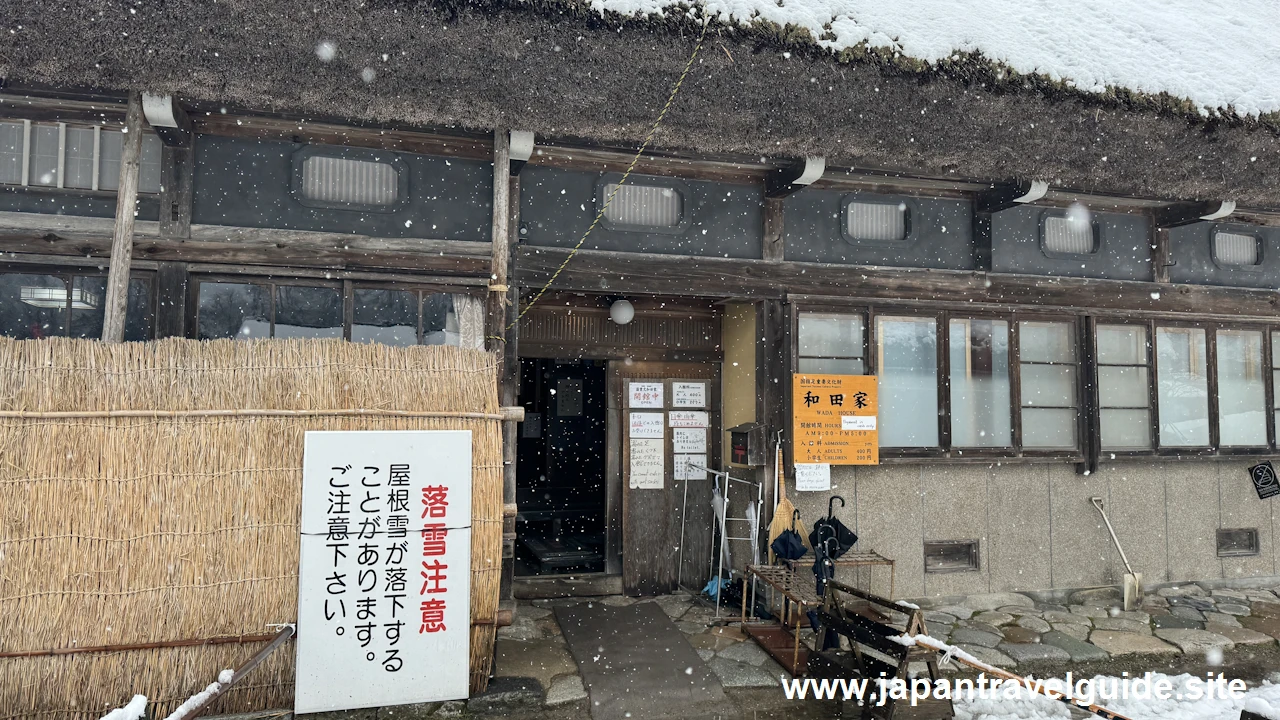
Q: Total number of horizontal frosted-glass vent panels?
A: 5